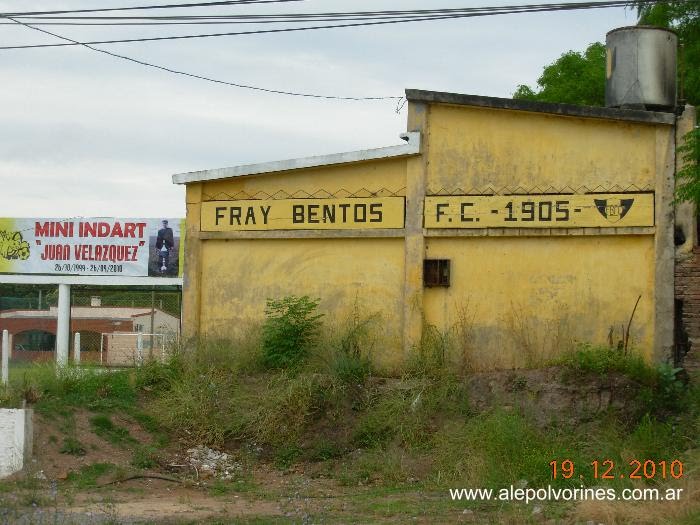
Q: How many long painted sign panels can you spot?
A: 2